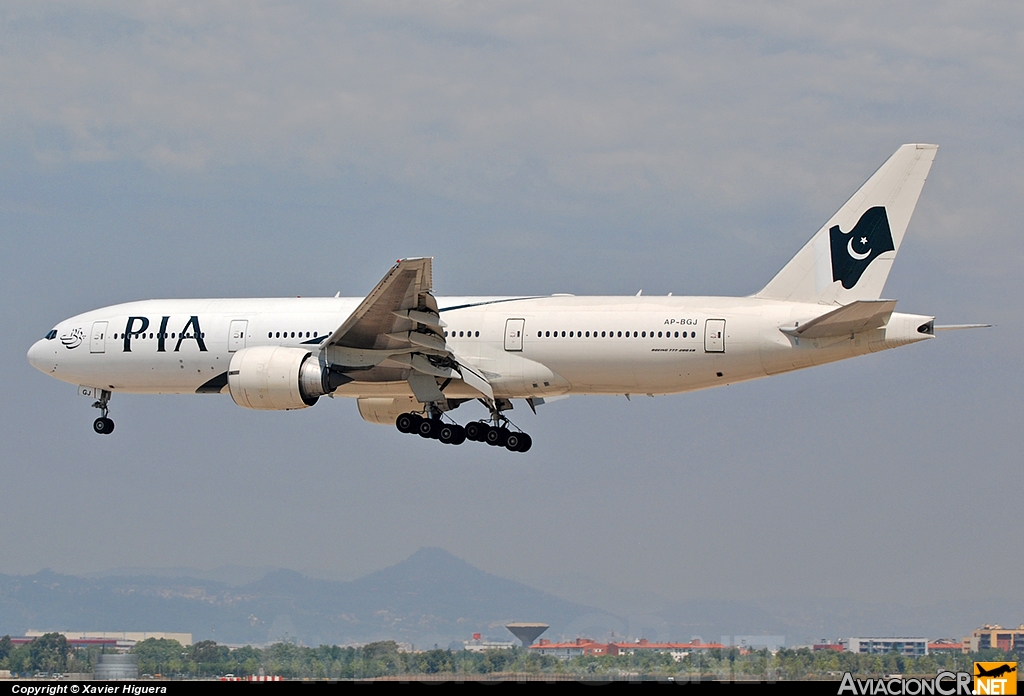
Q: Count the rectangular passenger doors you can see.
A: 4